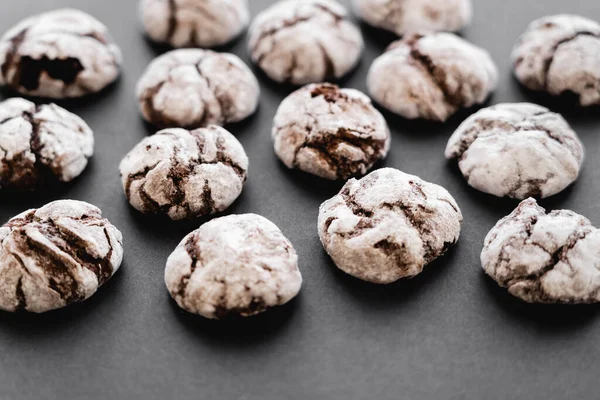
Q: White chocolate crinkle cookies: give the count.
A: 15